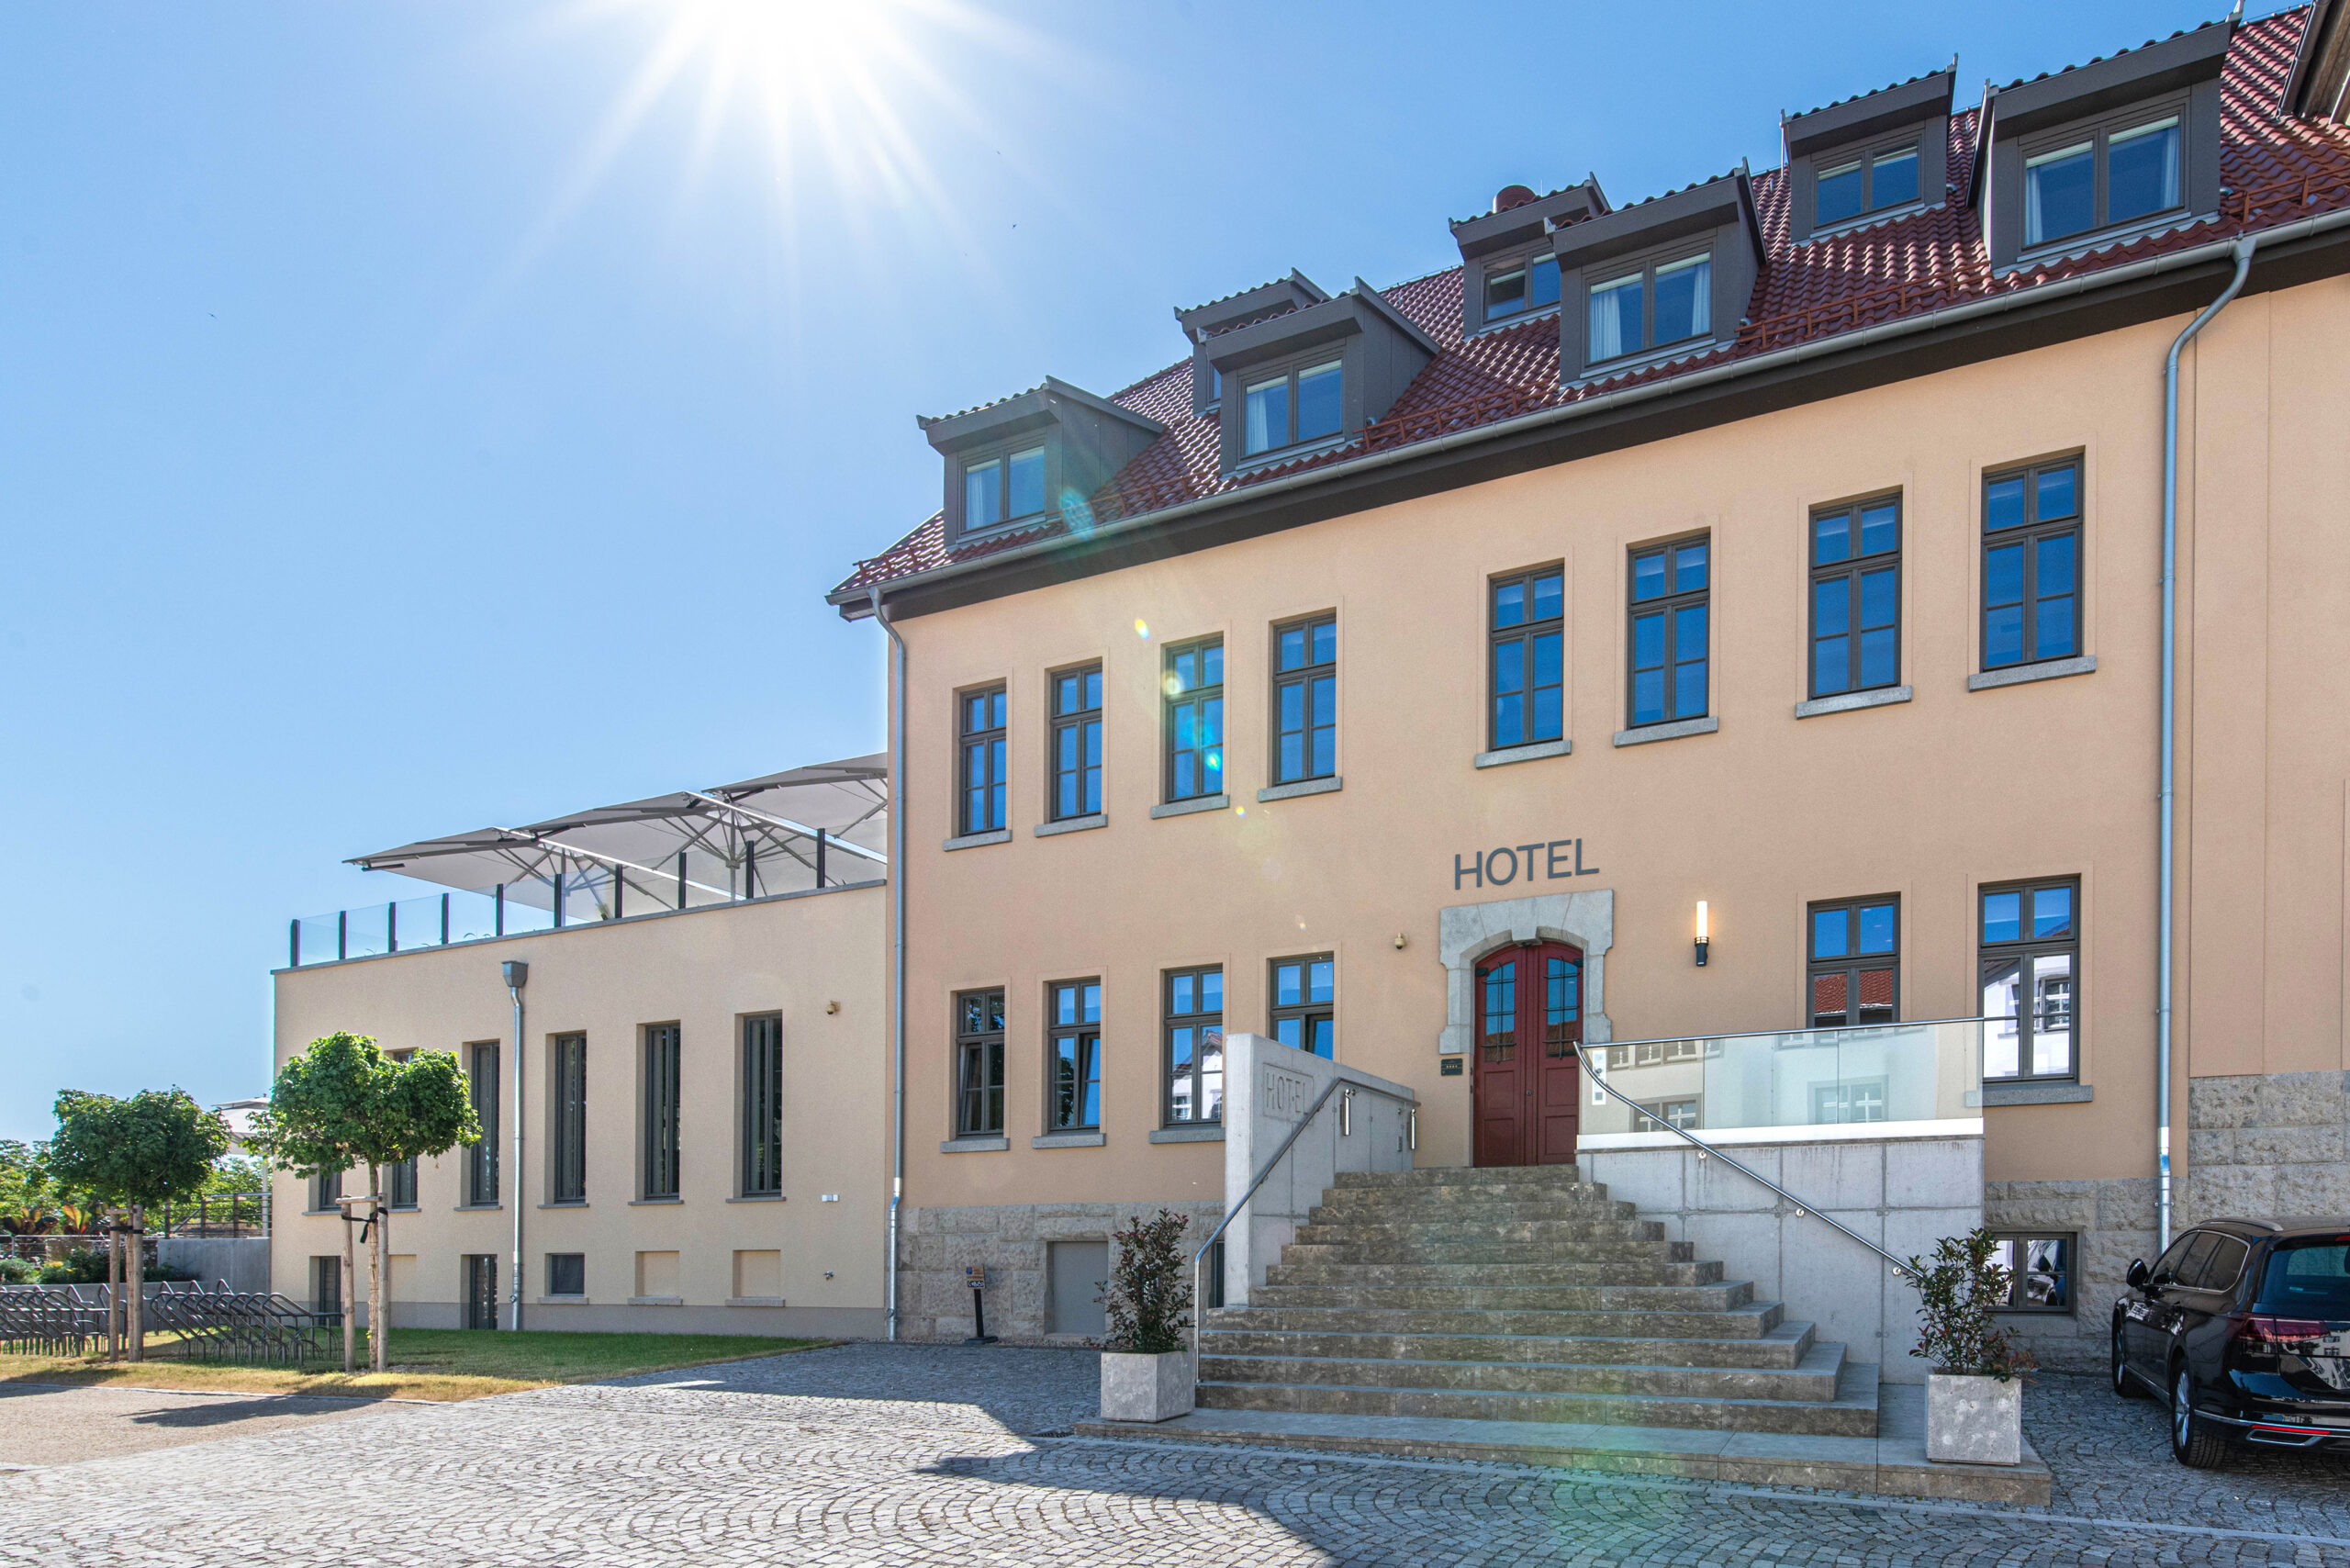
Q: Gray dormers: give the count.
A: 7